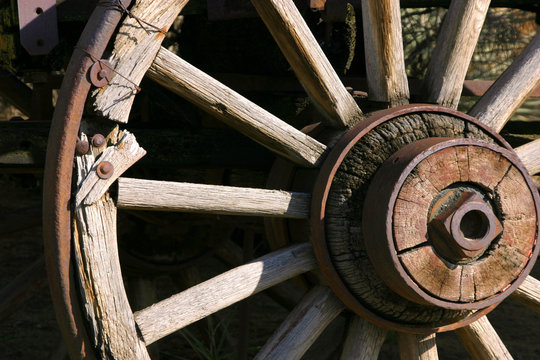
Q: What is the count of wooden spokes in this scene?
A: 13